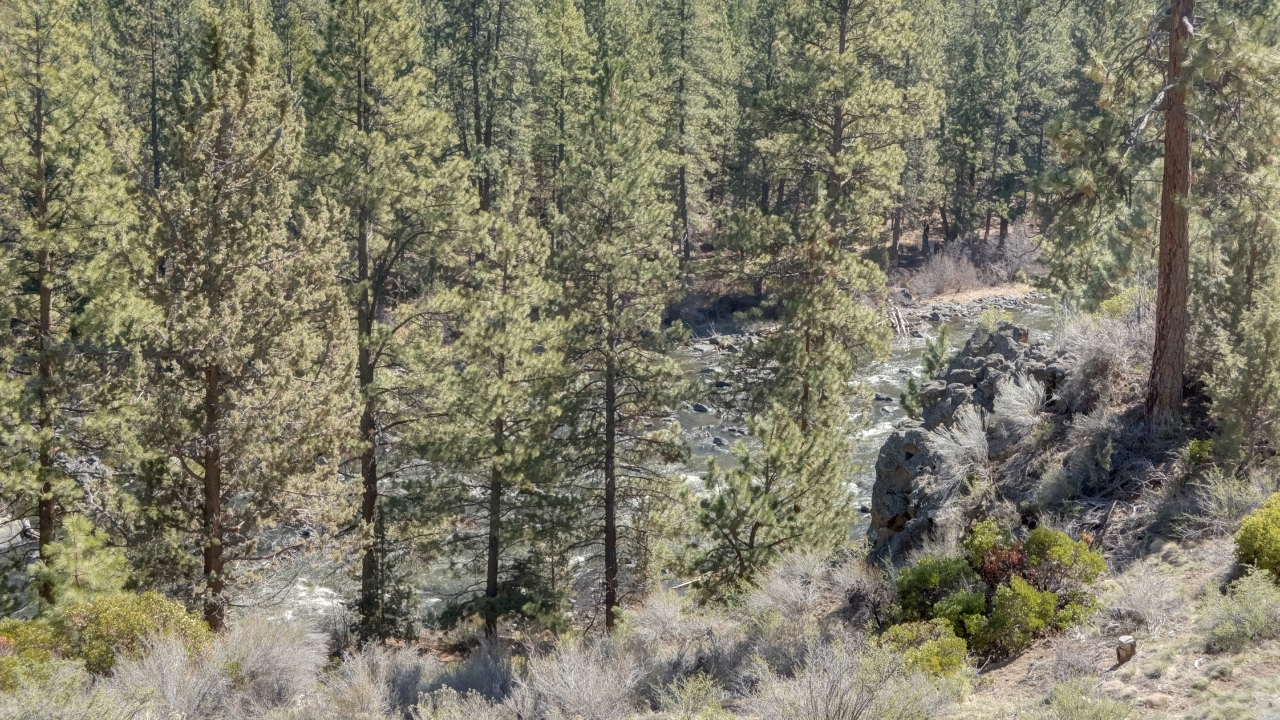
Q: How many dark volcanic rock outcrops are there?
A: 1